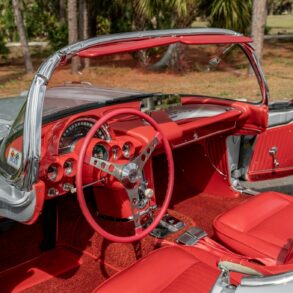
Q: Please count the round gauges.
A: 5